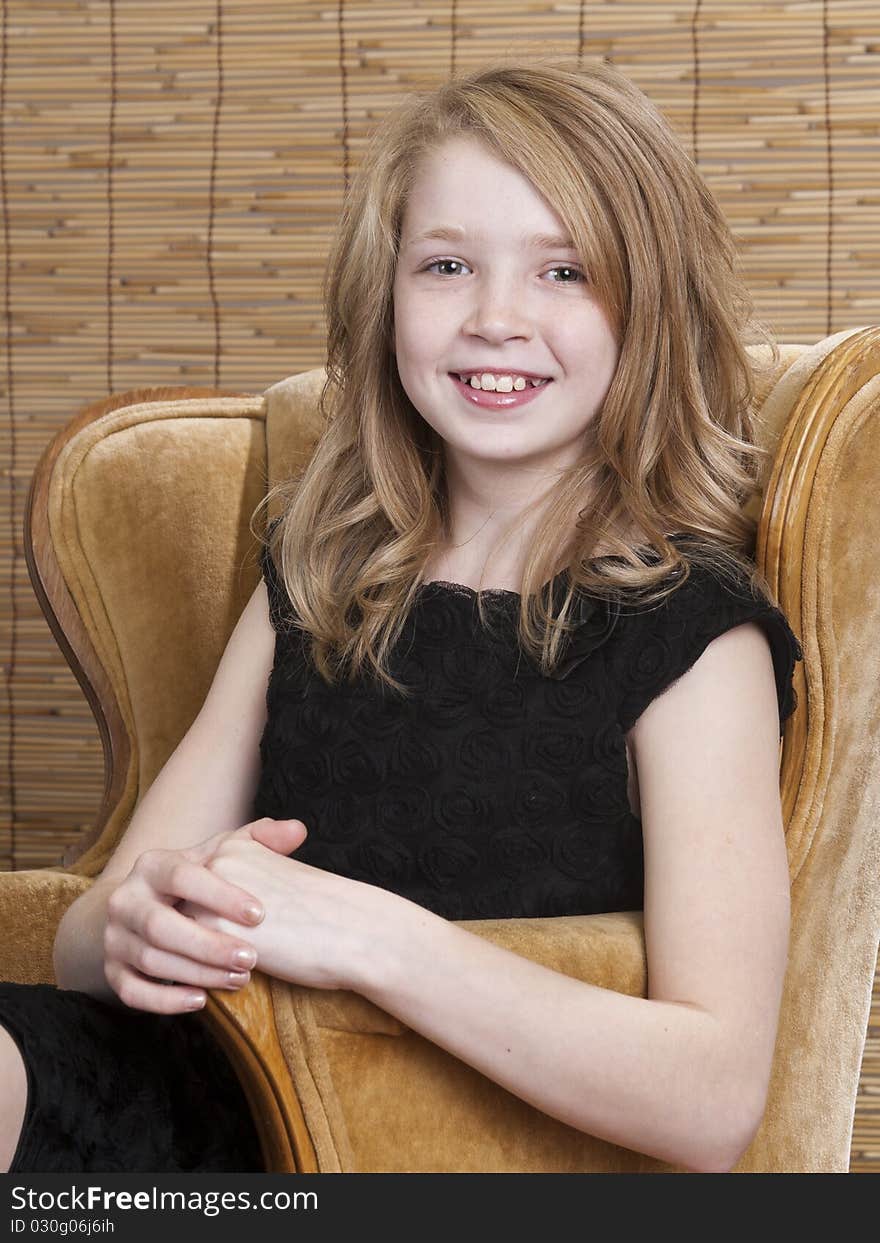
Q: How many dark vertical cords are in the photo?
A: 8